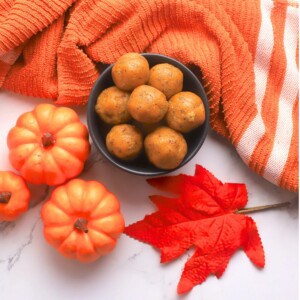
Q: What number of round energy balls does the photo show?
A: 7